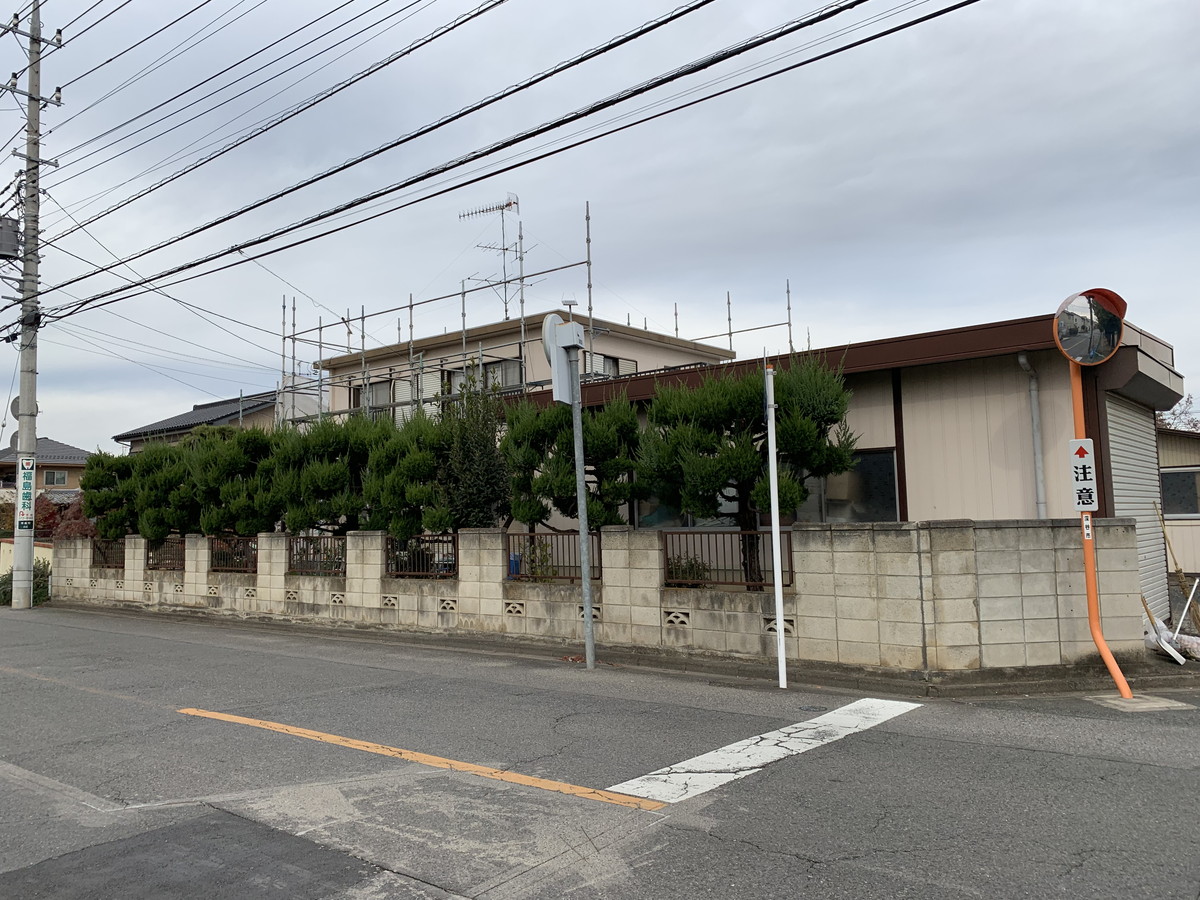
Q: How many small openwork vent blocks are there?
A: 15